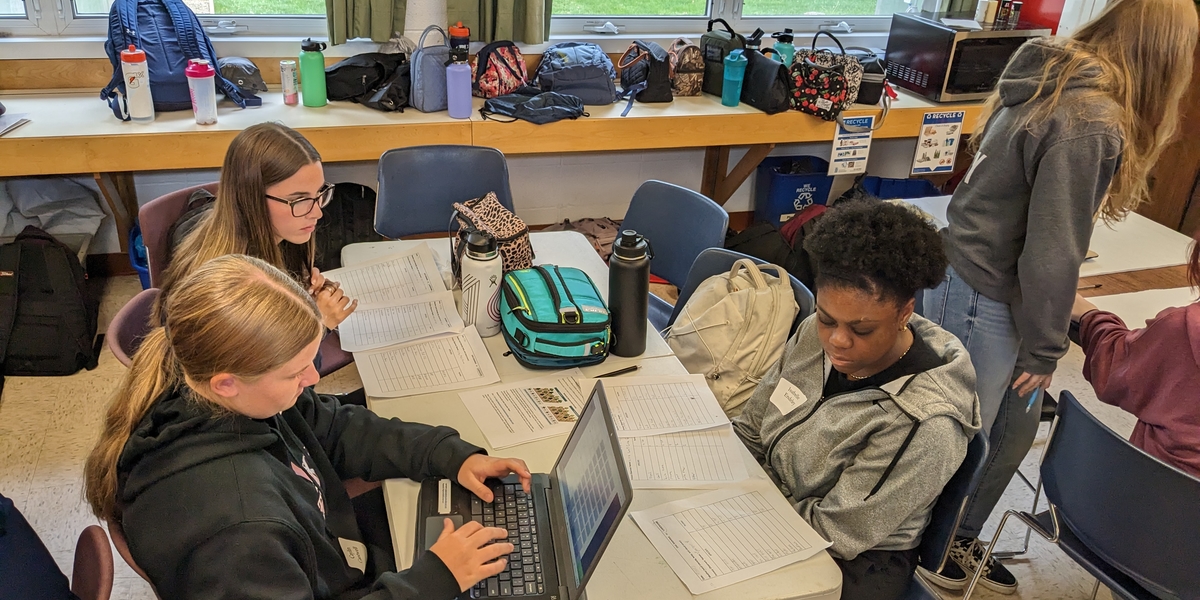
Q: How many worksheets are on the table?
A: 7